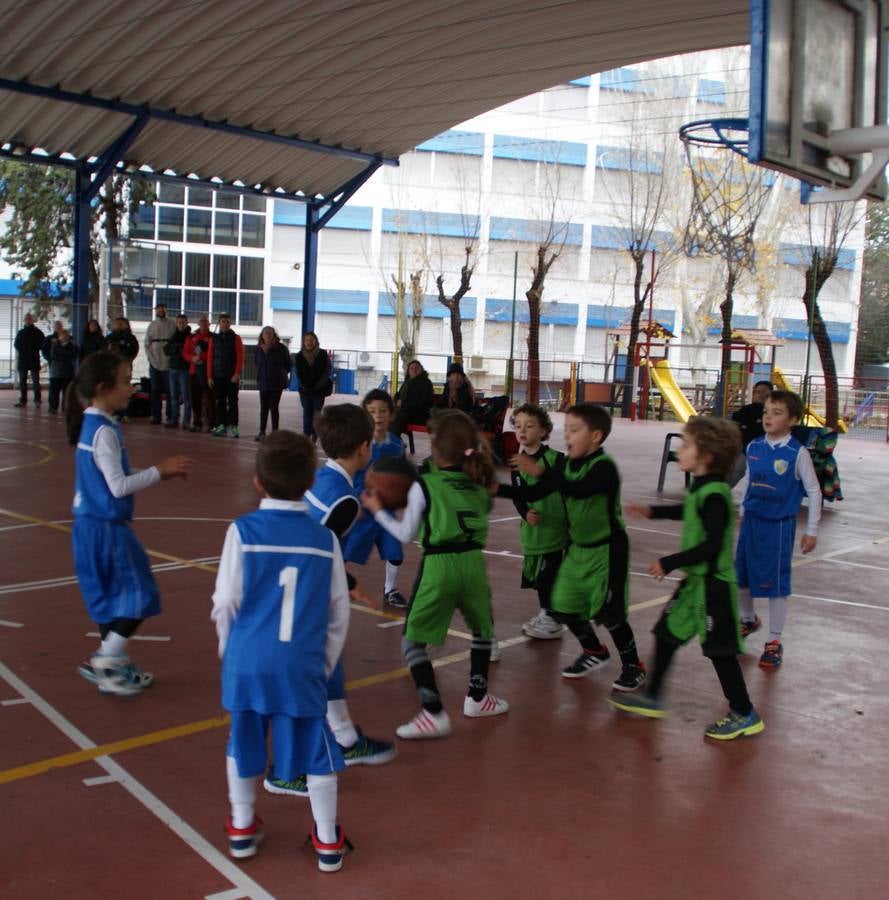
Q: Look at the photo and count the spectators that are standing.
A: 11